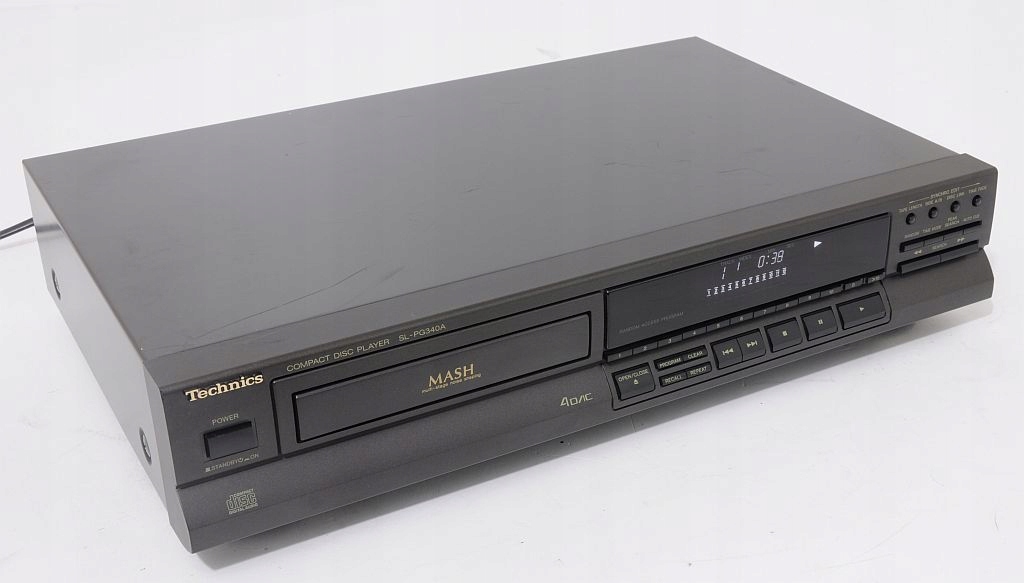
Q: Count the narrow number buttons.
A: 12